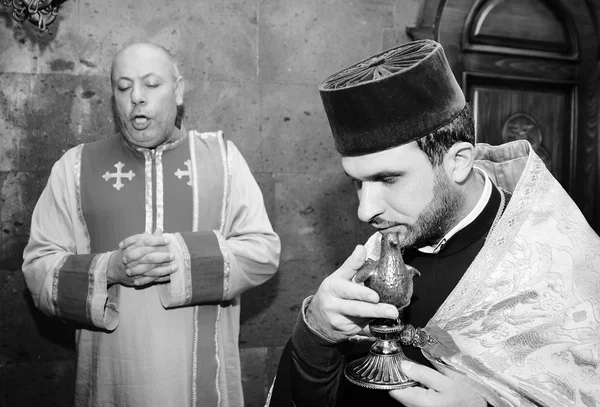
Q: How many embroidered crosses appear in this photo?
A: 2